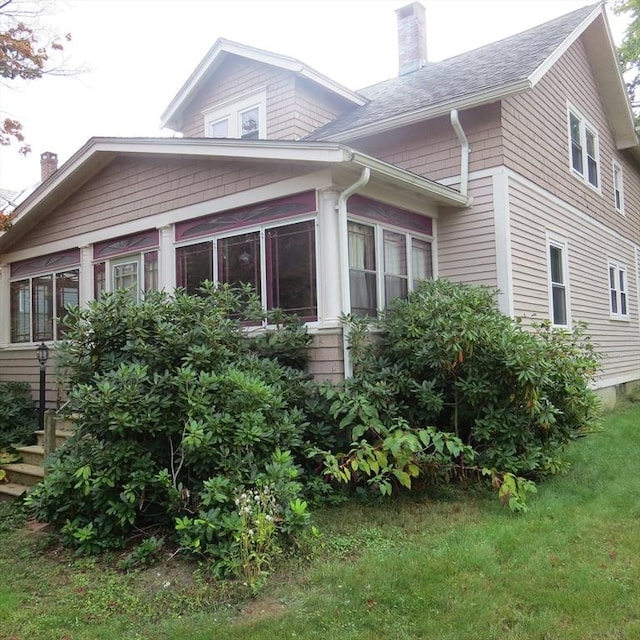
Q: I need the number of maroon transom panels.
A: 4